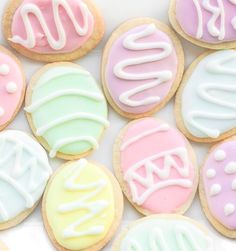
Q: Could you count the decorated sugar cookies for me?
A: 11